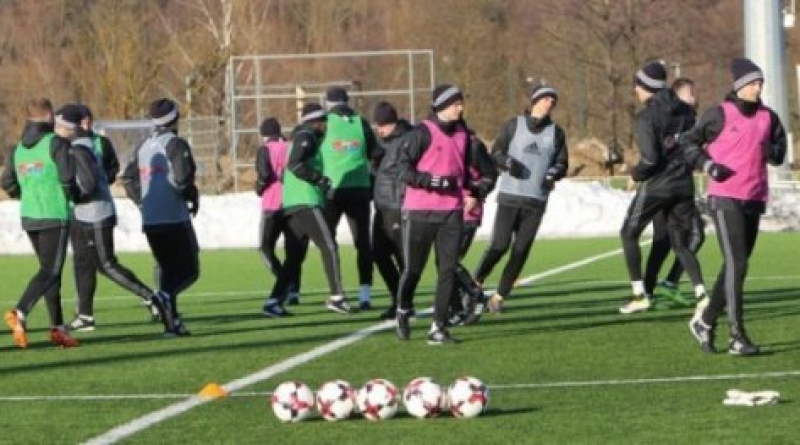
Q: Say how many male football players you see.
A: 14